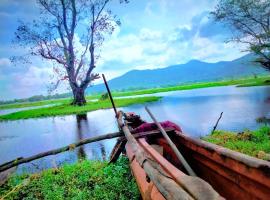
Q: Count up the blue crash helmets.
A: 0